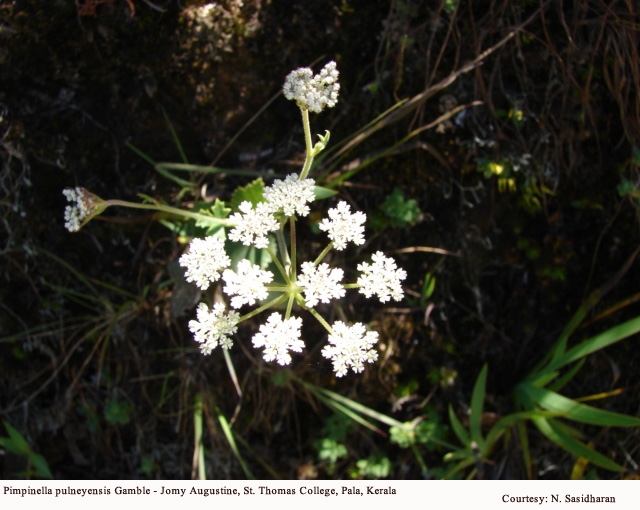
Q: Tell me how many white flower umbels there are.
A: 12